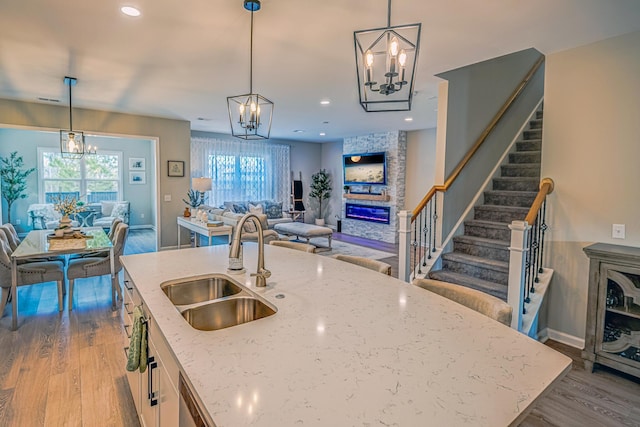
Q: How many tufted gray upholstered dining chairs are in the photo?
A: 4